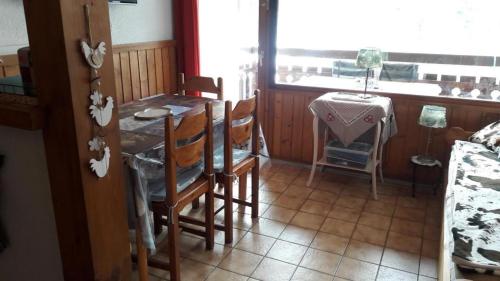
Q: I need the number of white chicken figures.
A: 3